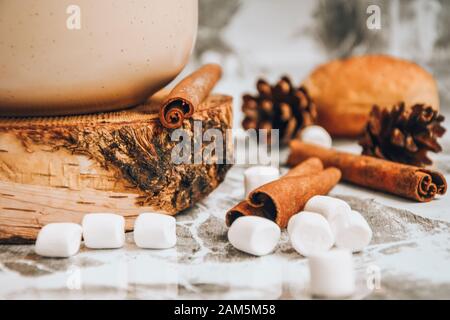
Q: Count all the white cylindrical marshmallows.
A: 10